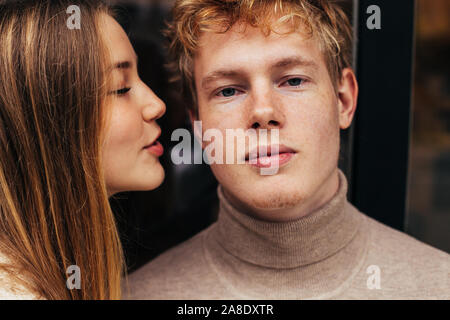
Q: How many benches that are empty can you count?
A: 0